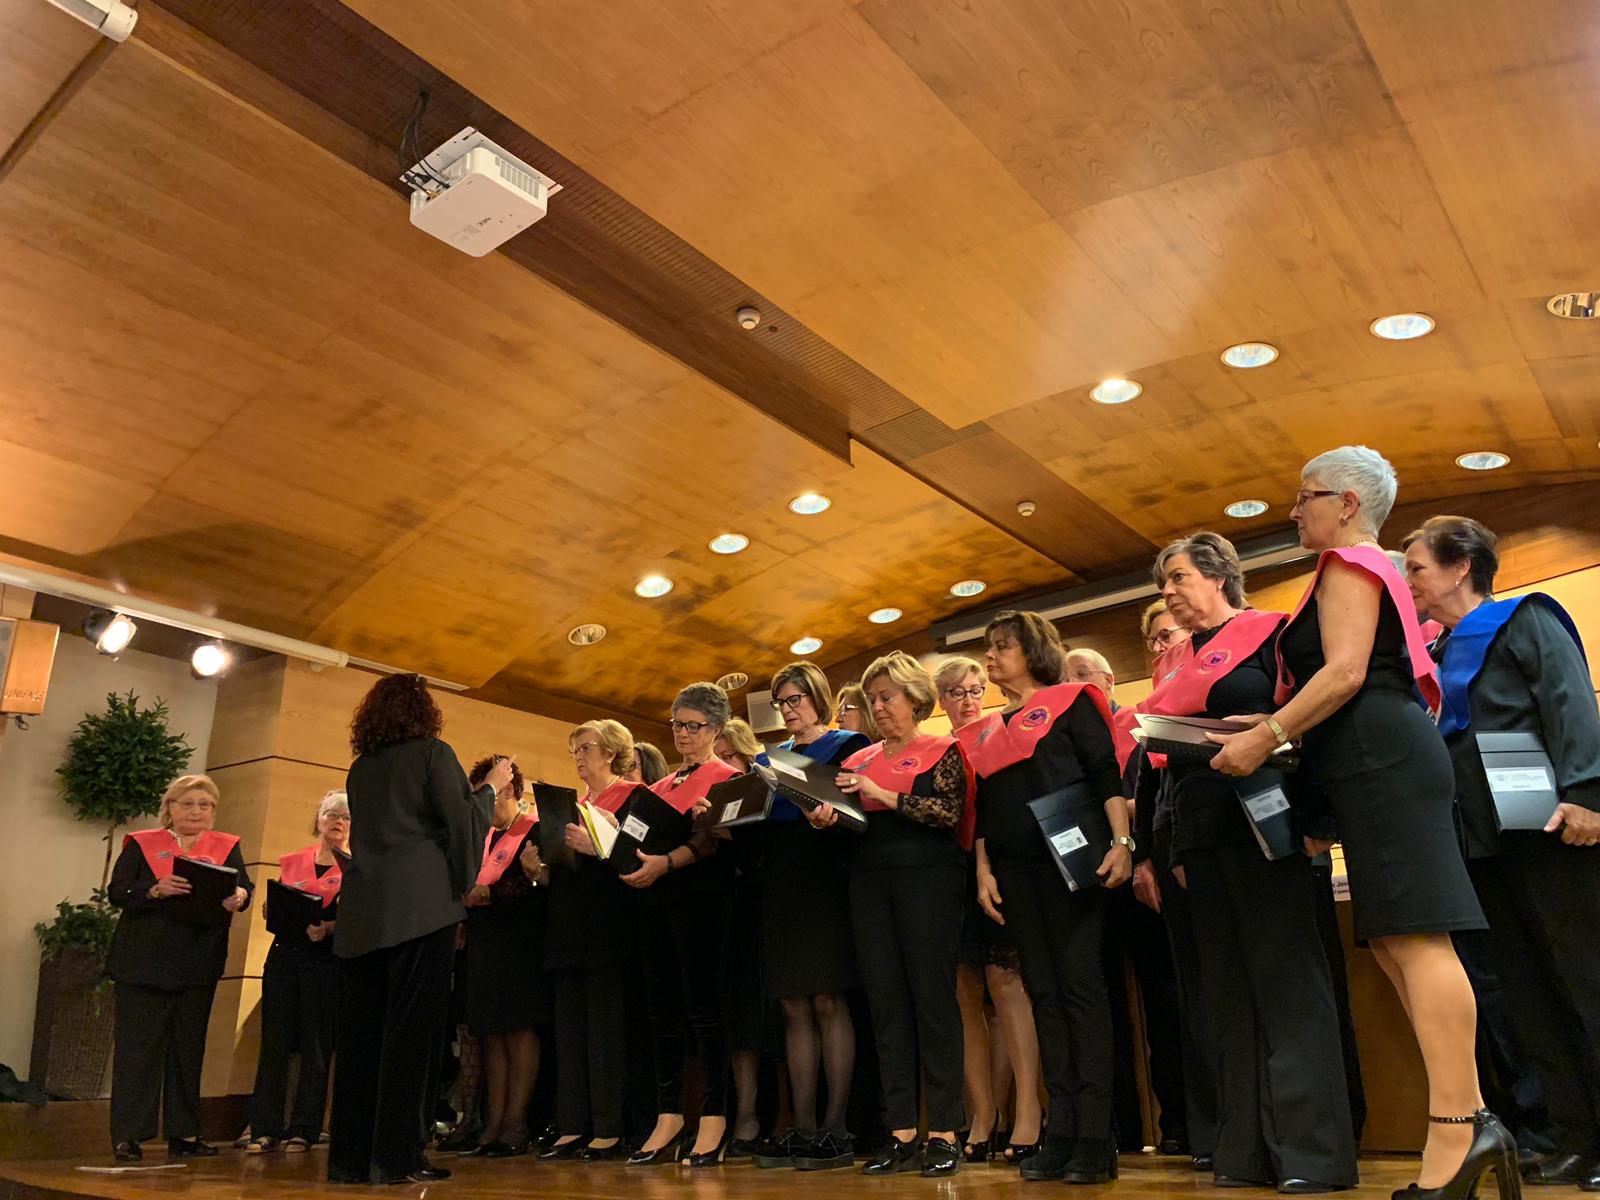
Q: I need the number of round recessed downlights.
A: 14